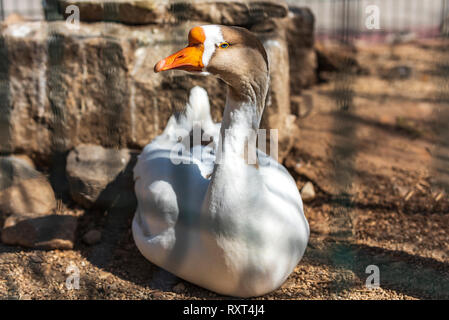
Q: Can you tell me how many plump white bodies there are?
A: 1